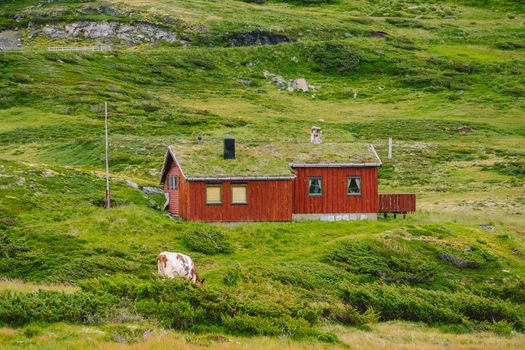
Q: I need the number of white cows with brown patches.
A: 1